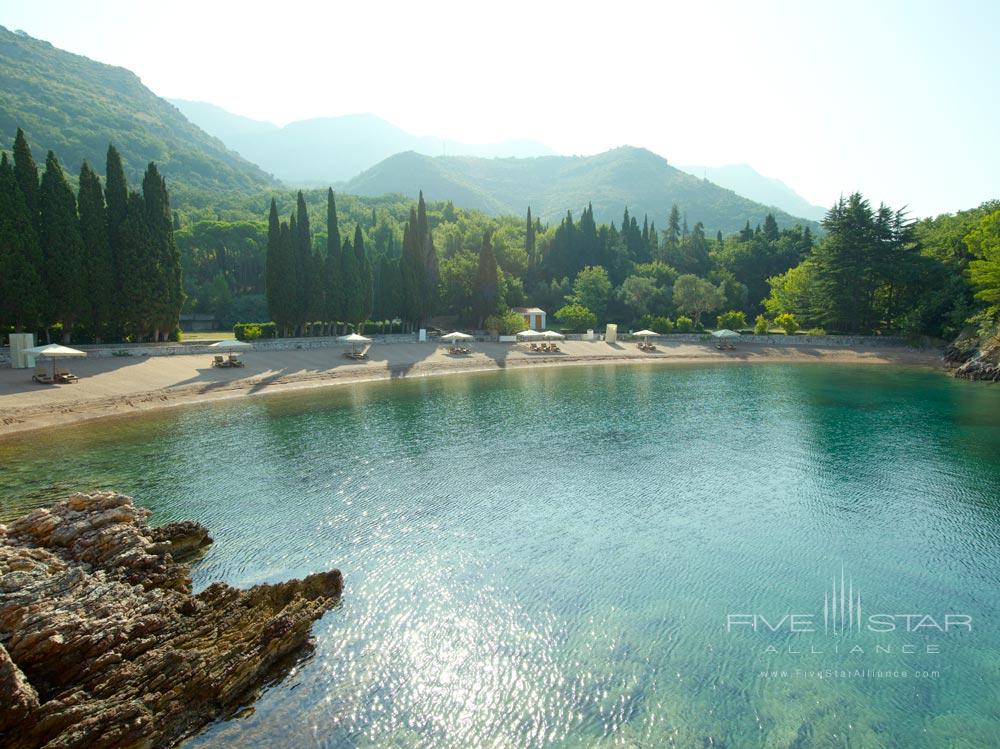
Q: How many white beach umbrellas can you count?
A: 8